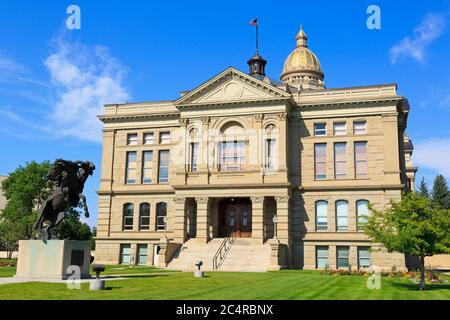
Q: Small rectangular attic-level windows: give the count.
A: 6